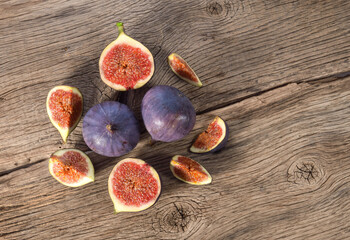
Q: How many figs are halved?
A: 2